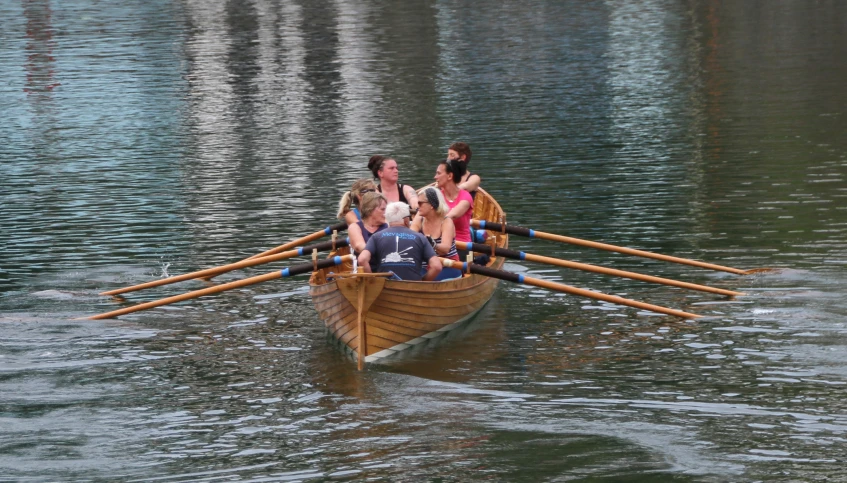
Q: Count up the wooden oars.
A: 6